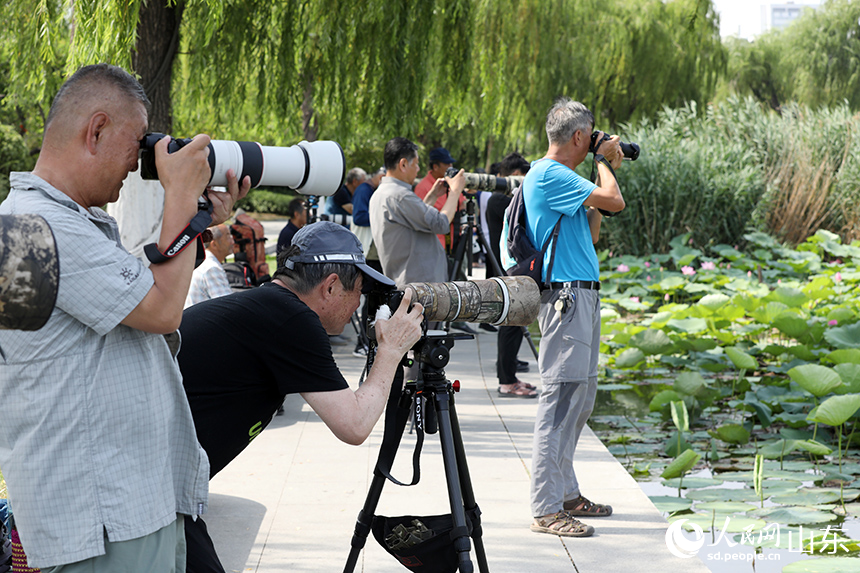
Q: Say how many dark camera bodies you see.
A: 4